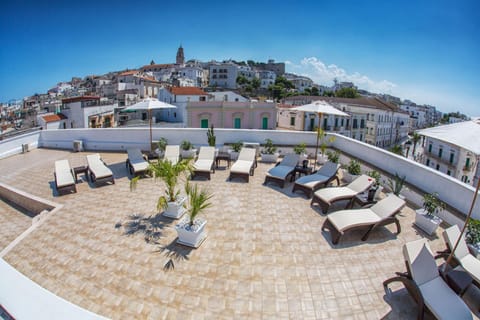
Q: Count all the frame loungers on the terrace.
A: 12